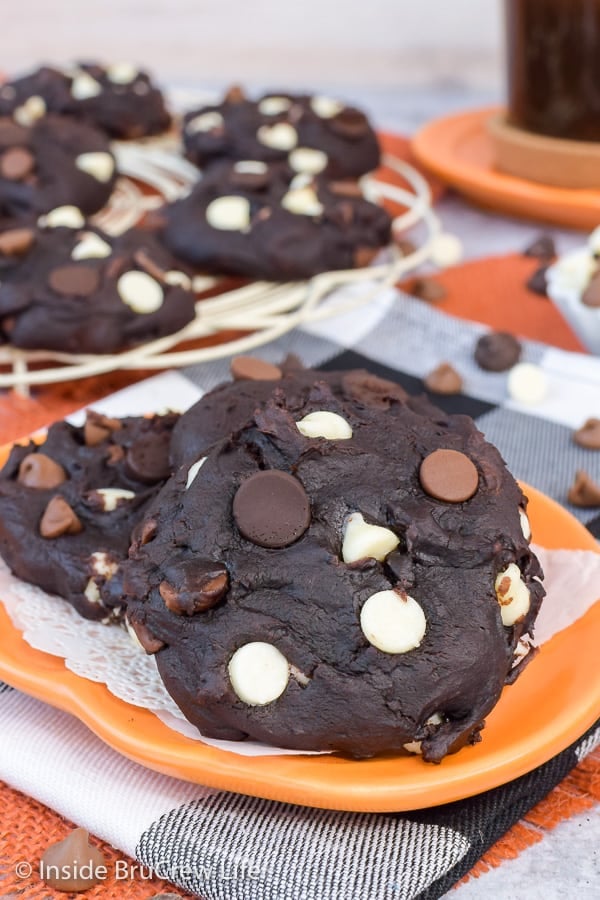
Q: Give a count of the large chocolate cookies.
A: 8